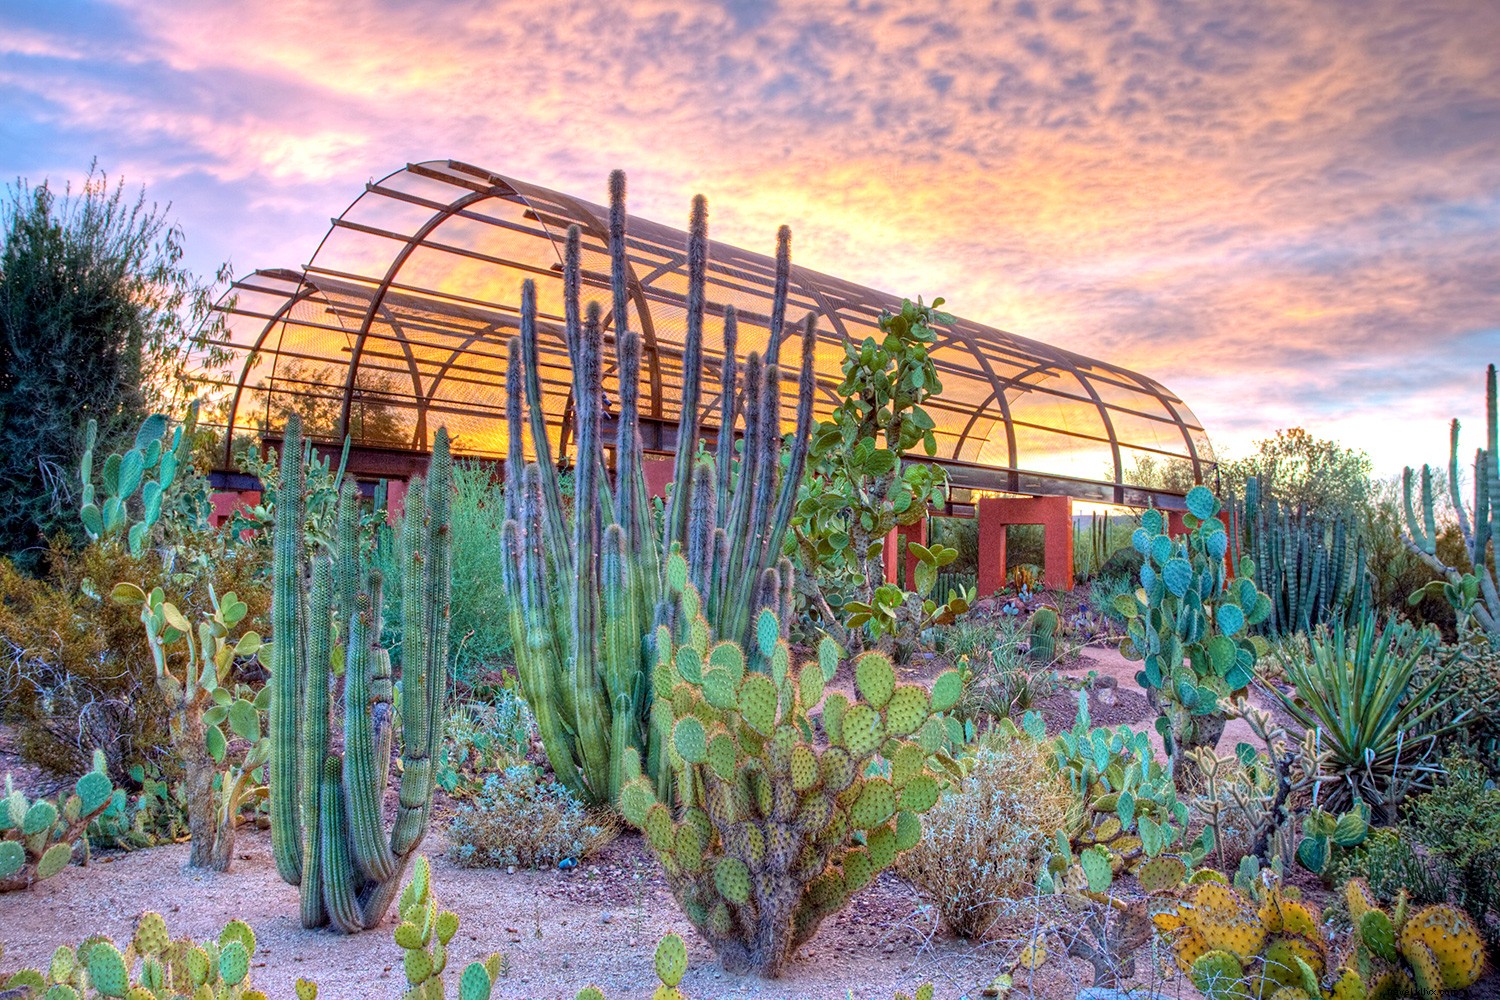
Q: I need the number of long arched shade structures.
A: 2